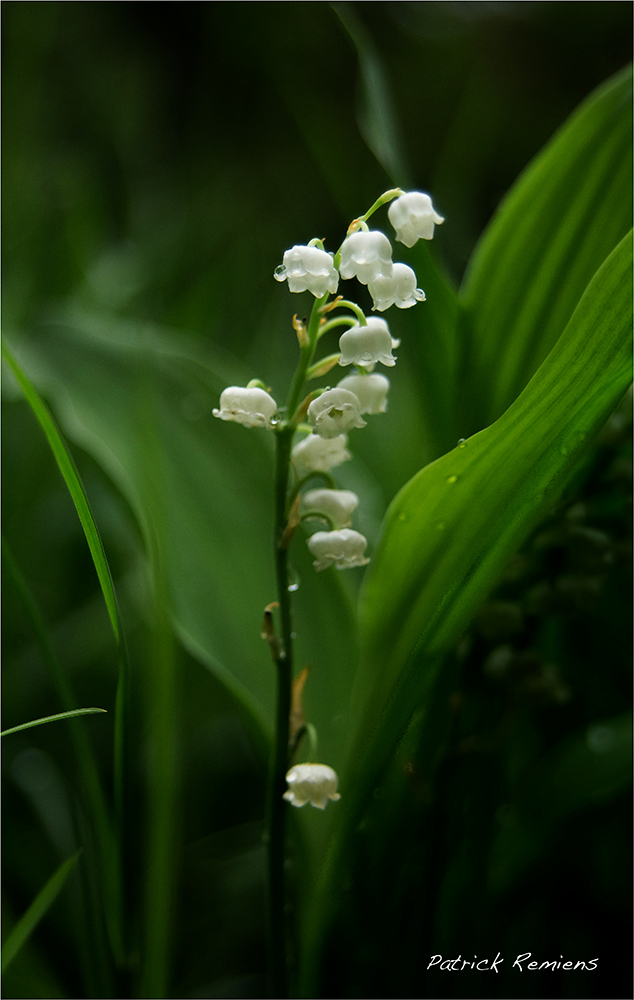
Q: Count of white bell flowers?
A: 13